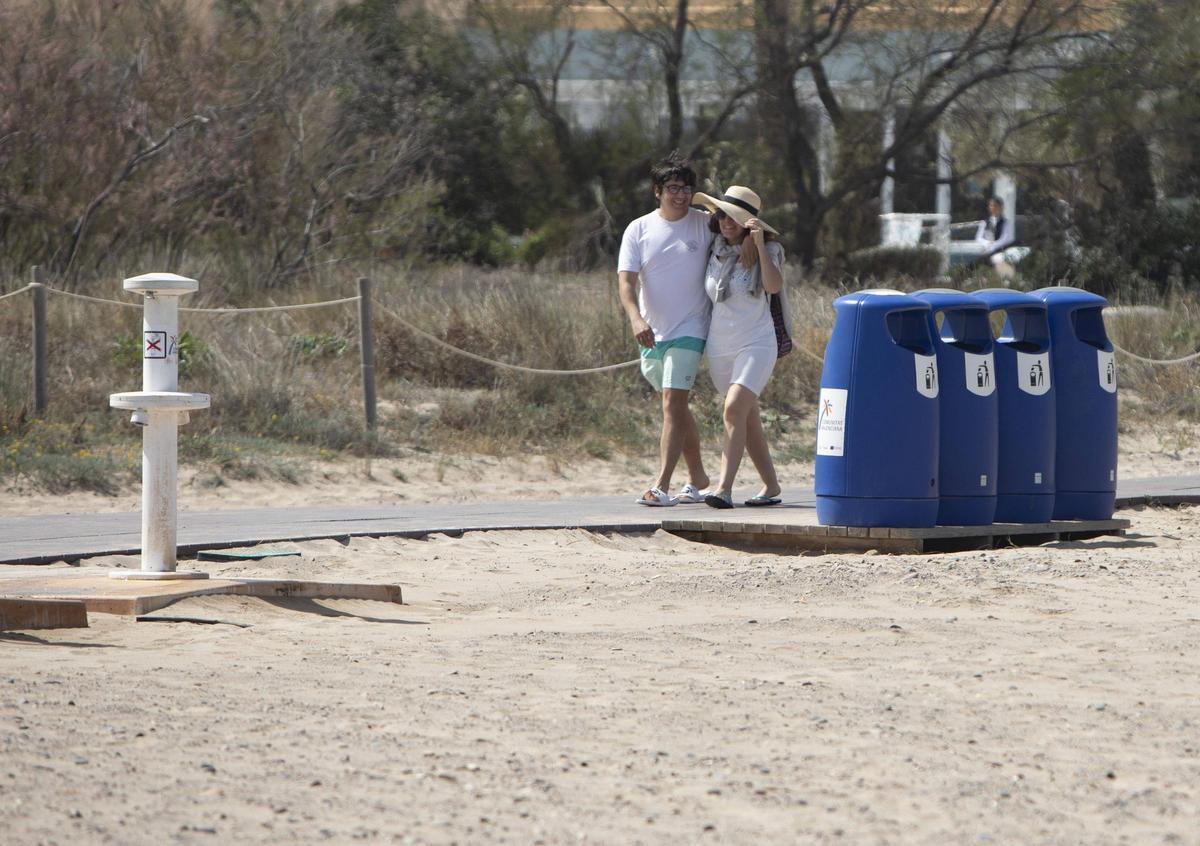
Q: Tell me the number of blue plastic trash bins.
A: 4